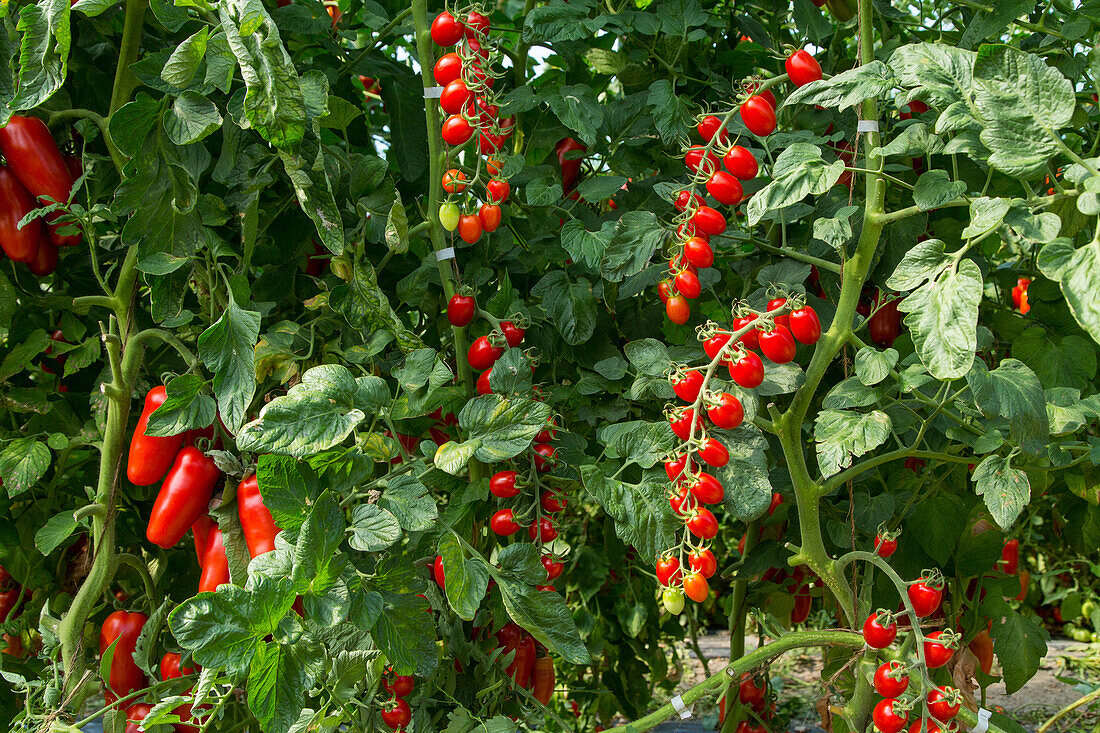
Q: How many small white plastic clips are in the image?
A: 5